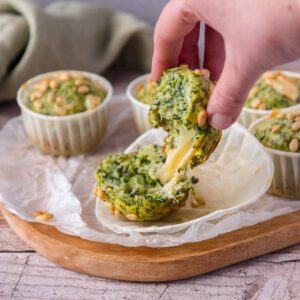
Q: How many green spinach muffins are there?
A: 5